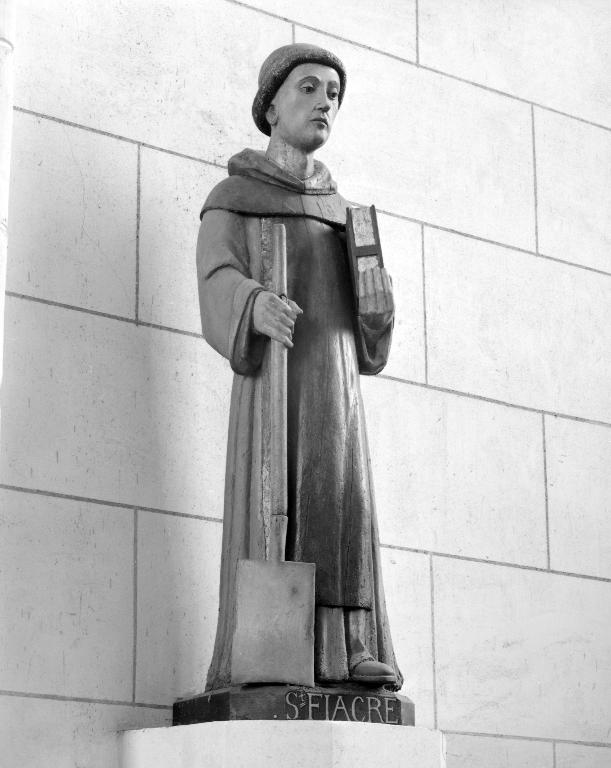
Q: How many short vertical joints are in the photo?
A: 9